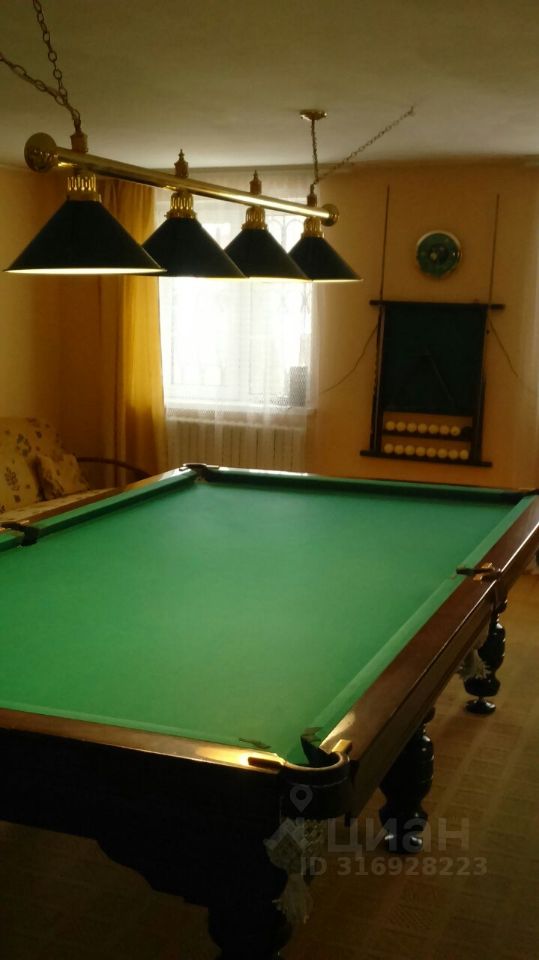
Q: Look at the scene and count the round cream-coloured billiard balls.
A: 15